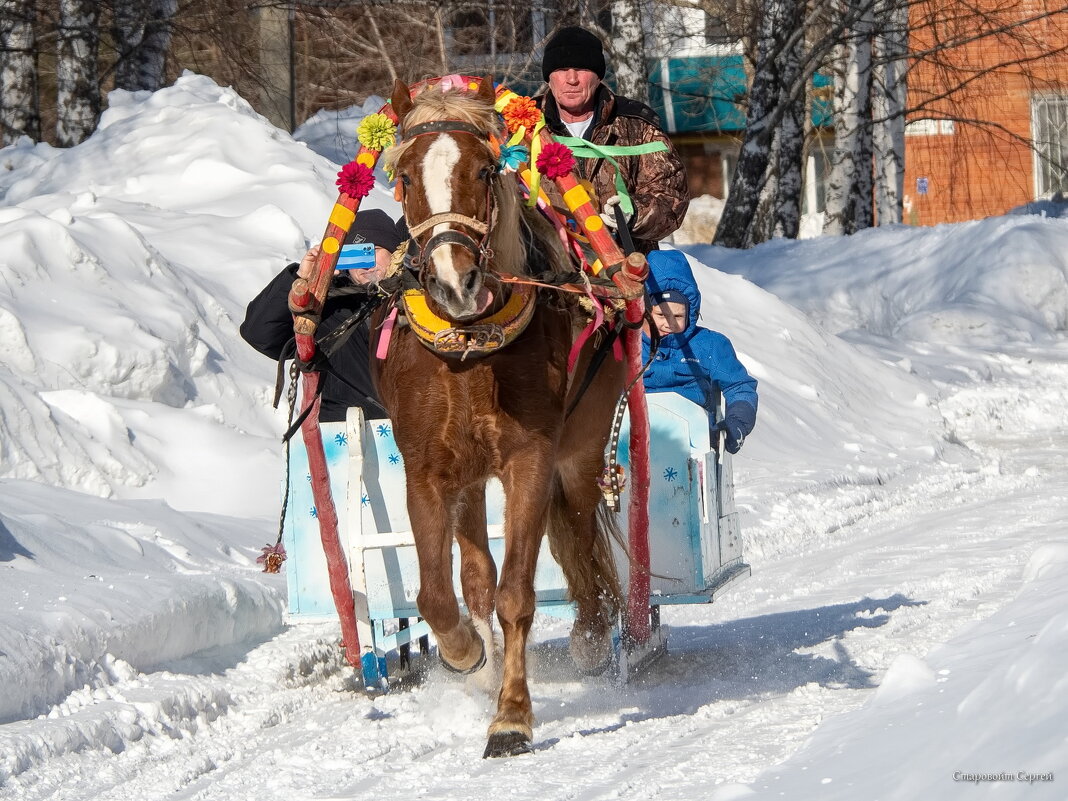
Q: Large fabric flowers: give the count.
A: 5